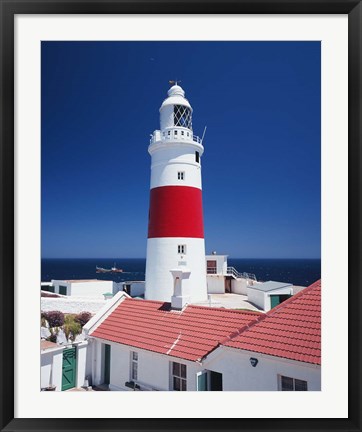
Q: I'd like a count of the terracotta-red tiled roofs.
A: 2